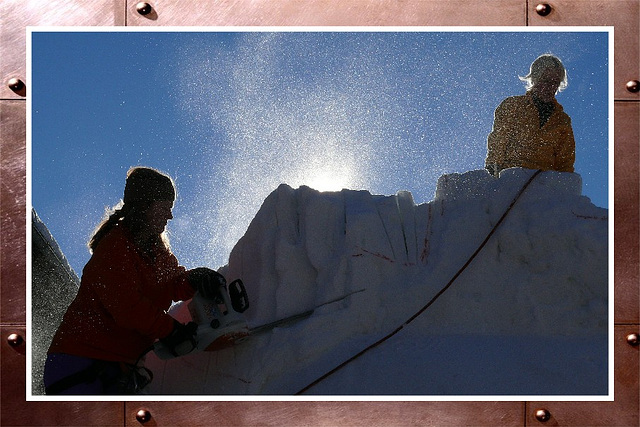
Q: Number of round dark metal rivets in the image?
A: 8